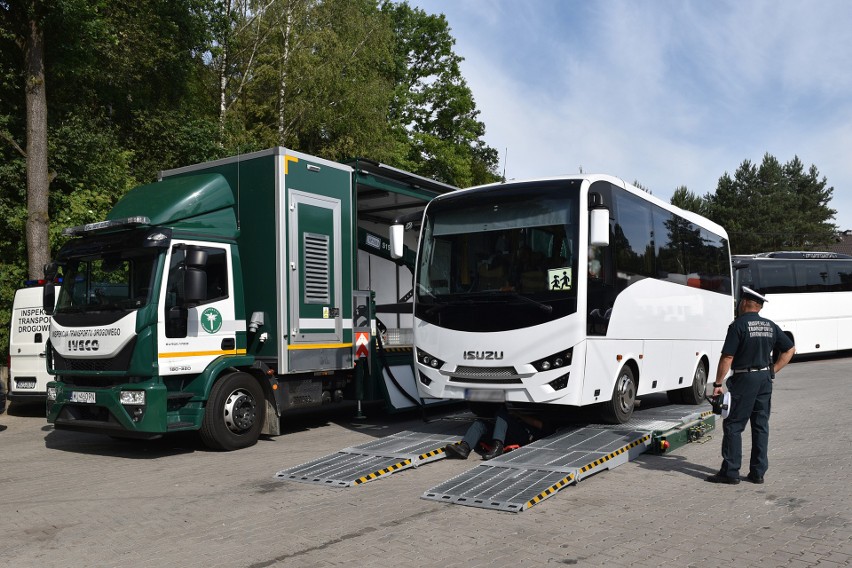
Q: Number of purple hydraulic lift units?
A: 0